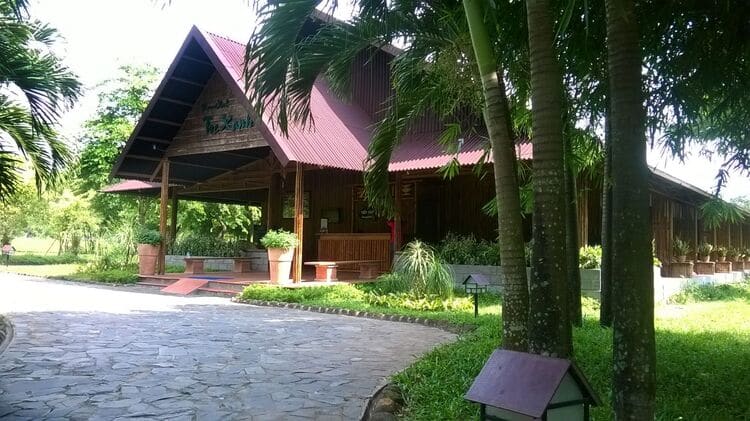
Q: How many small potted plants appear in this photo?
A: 5